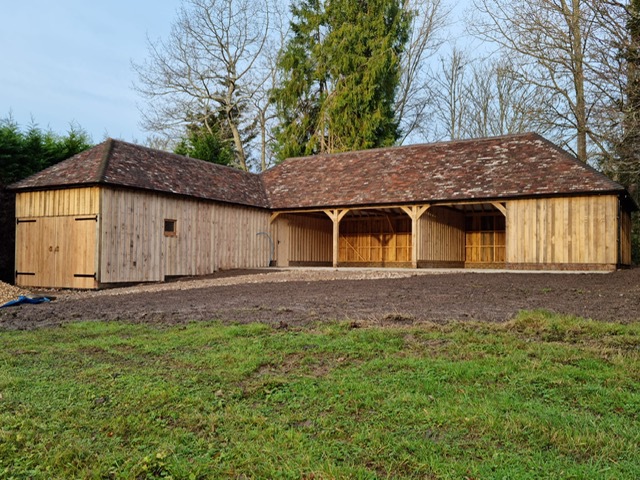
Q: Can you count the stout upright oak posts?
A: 2